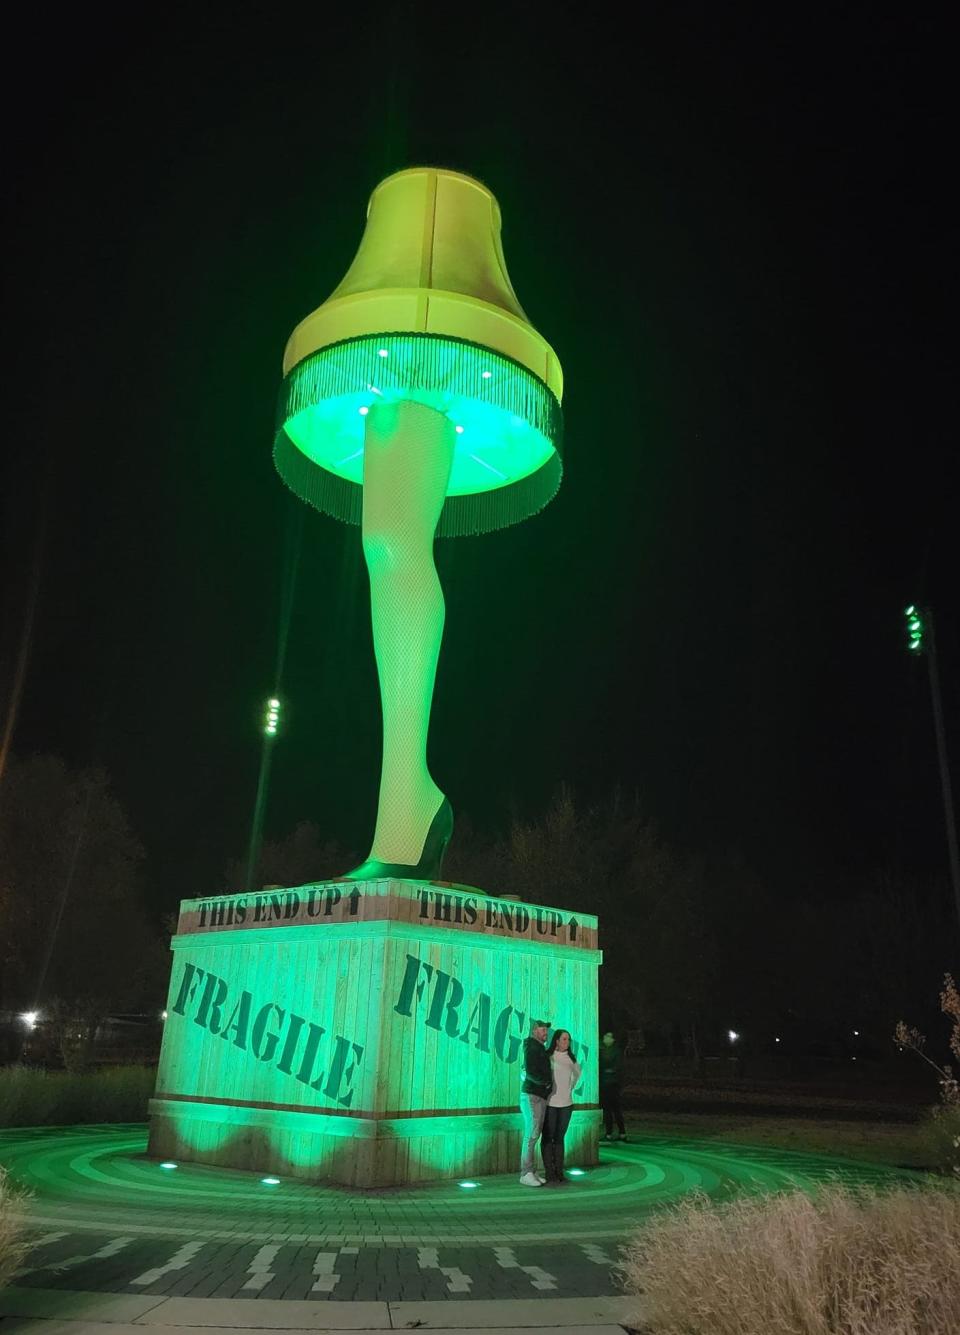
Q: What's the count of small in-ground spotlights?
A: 4